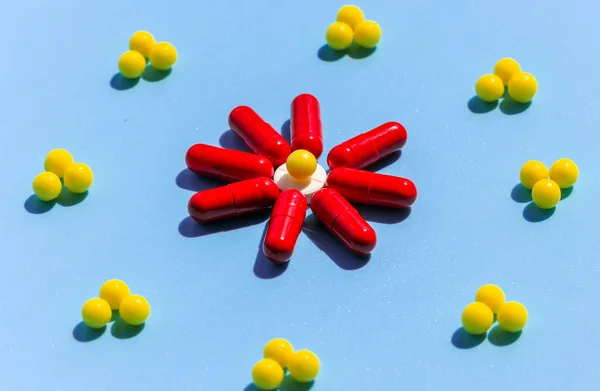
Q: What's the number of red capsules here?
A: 8